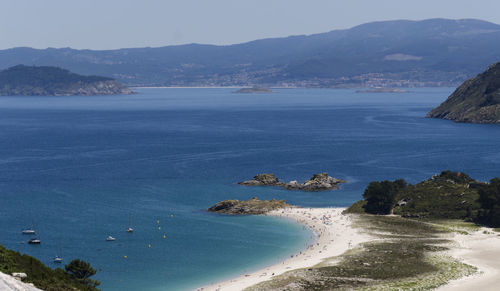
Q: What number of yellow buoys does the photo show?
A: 6